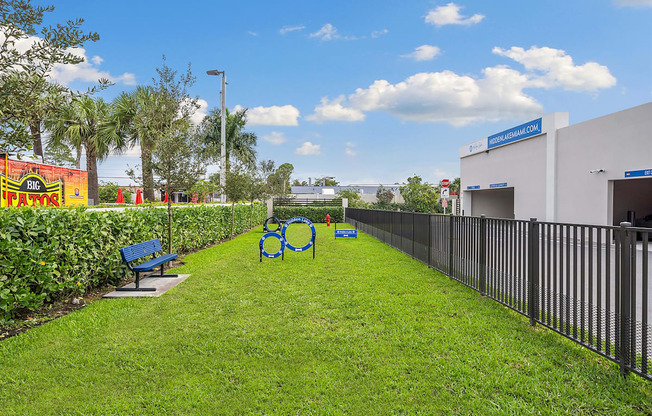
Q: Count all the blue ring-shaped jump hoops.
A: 2